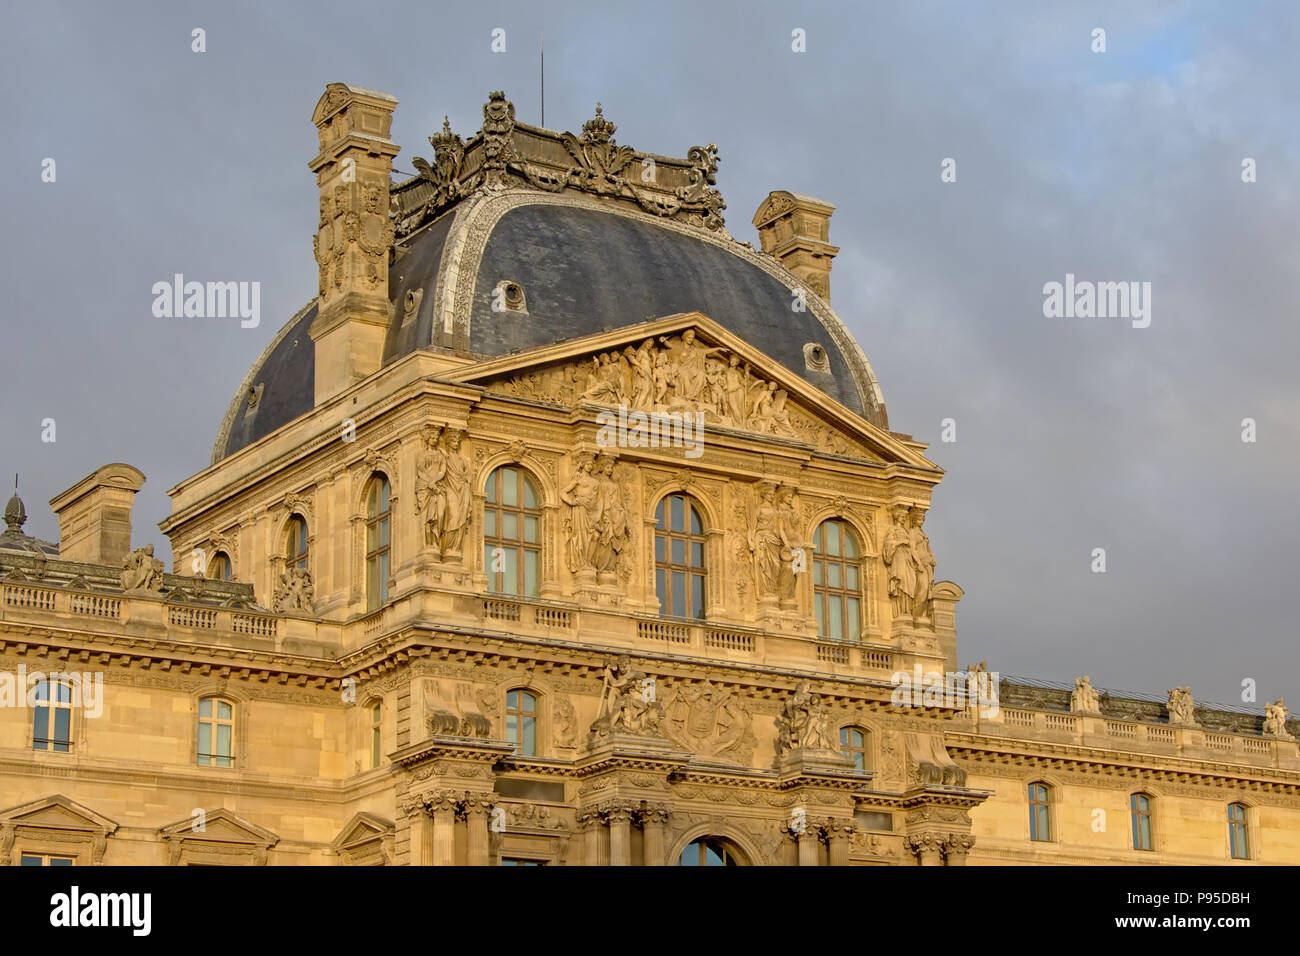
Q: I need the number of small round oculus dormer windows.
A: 4